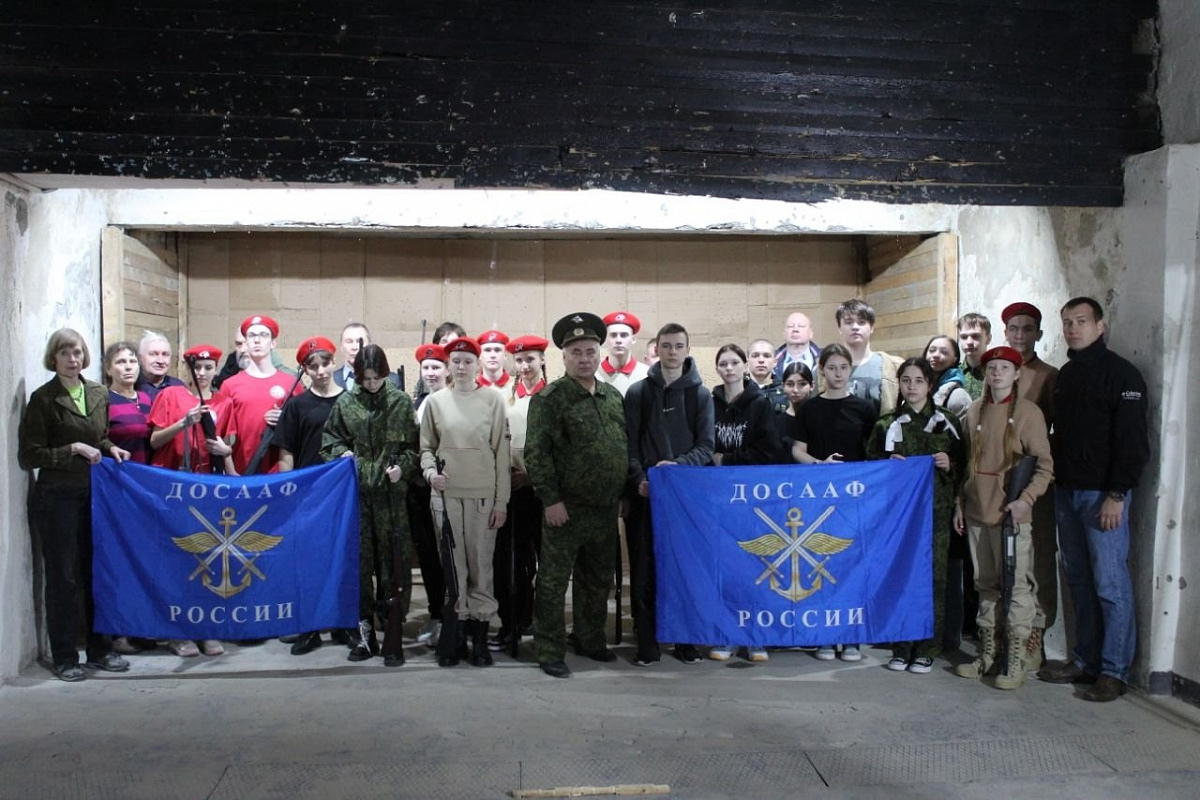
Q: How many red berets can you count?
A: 10